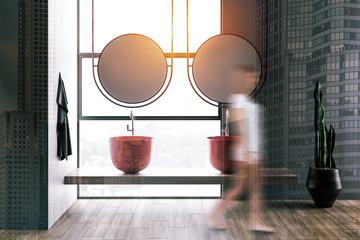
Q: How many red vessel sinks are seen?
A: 2